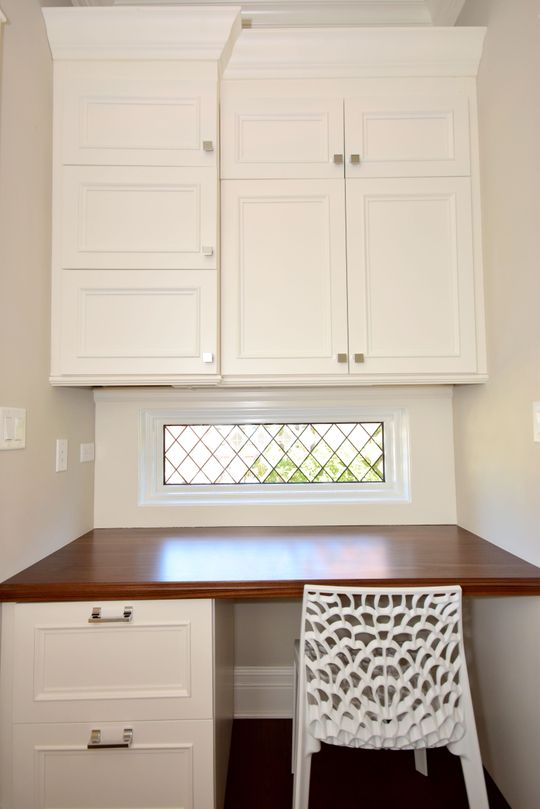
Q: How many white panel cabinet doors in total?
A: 7